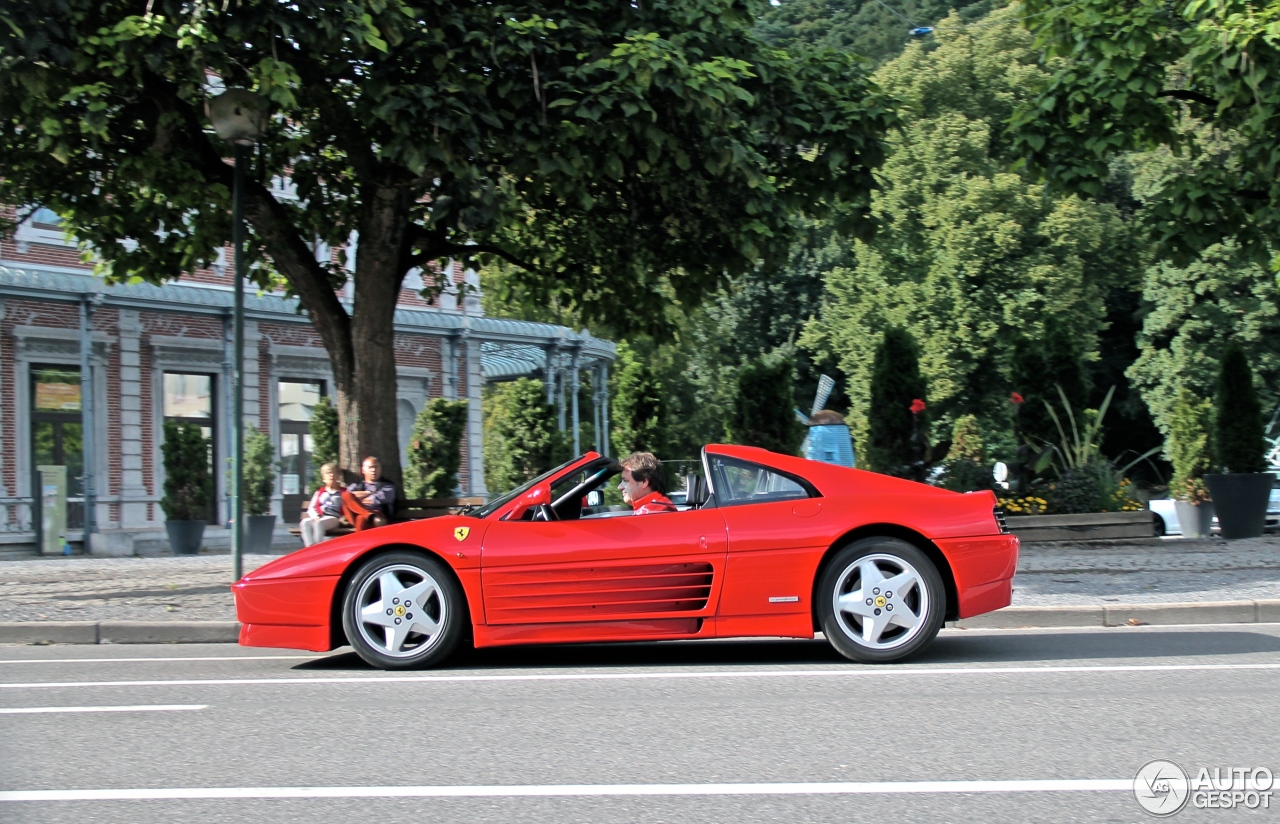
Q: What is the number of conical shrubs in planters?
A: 4